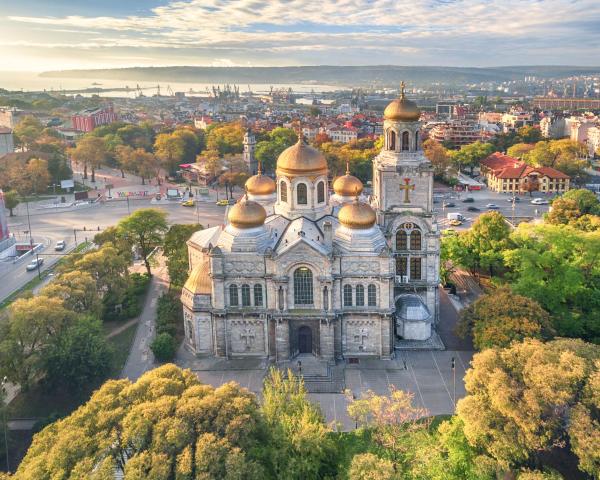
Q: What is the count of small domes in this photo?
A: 4